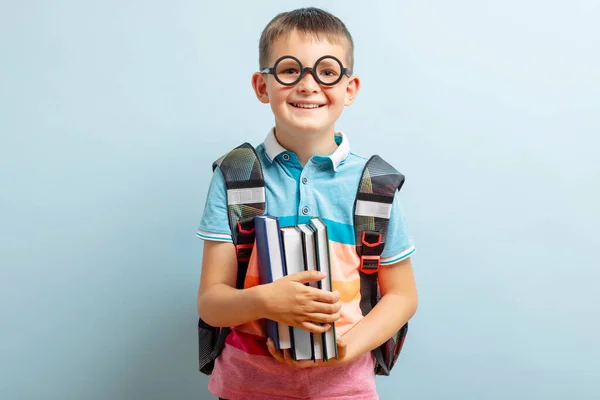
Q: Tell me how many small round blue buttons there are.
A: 3